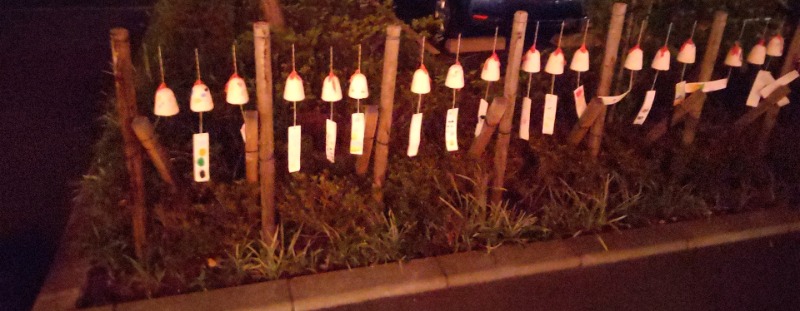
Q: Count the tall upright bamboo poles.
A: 7